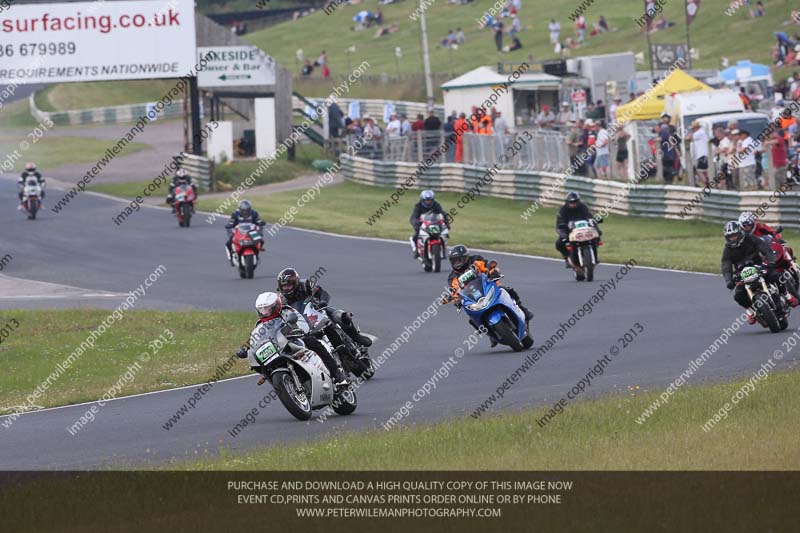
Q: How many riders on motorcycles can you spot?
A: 10